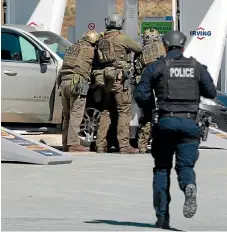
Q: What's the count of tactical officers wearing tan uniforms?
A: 3